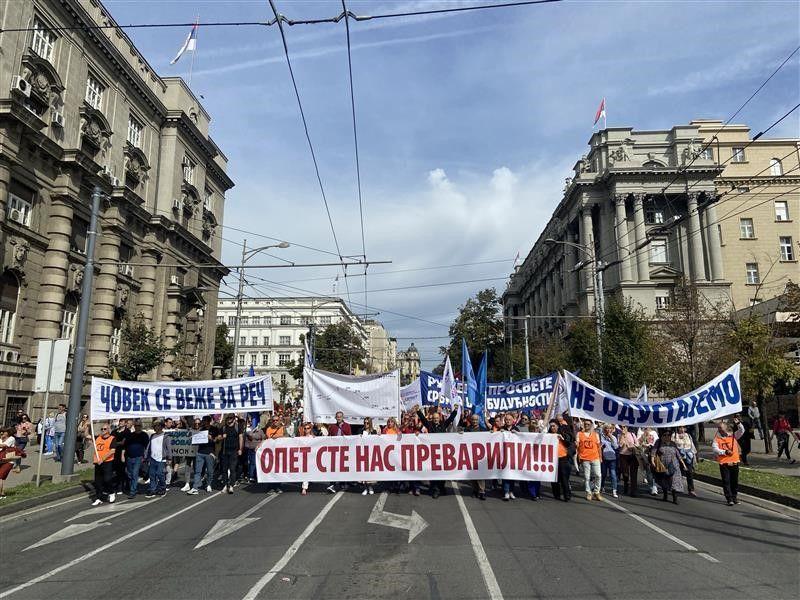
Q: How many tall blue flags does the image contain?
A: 2